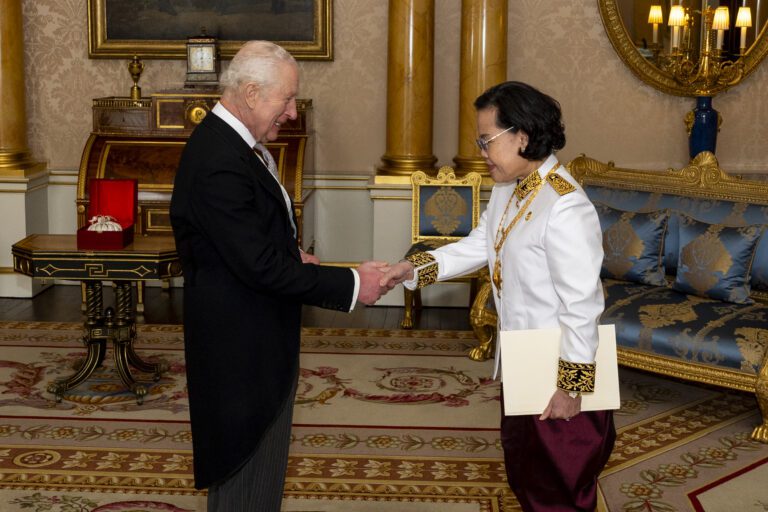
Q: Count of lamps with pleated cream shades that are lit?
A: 4